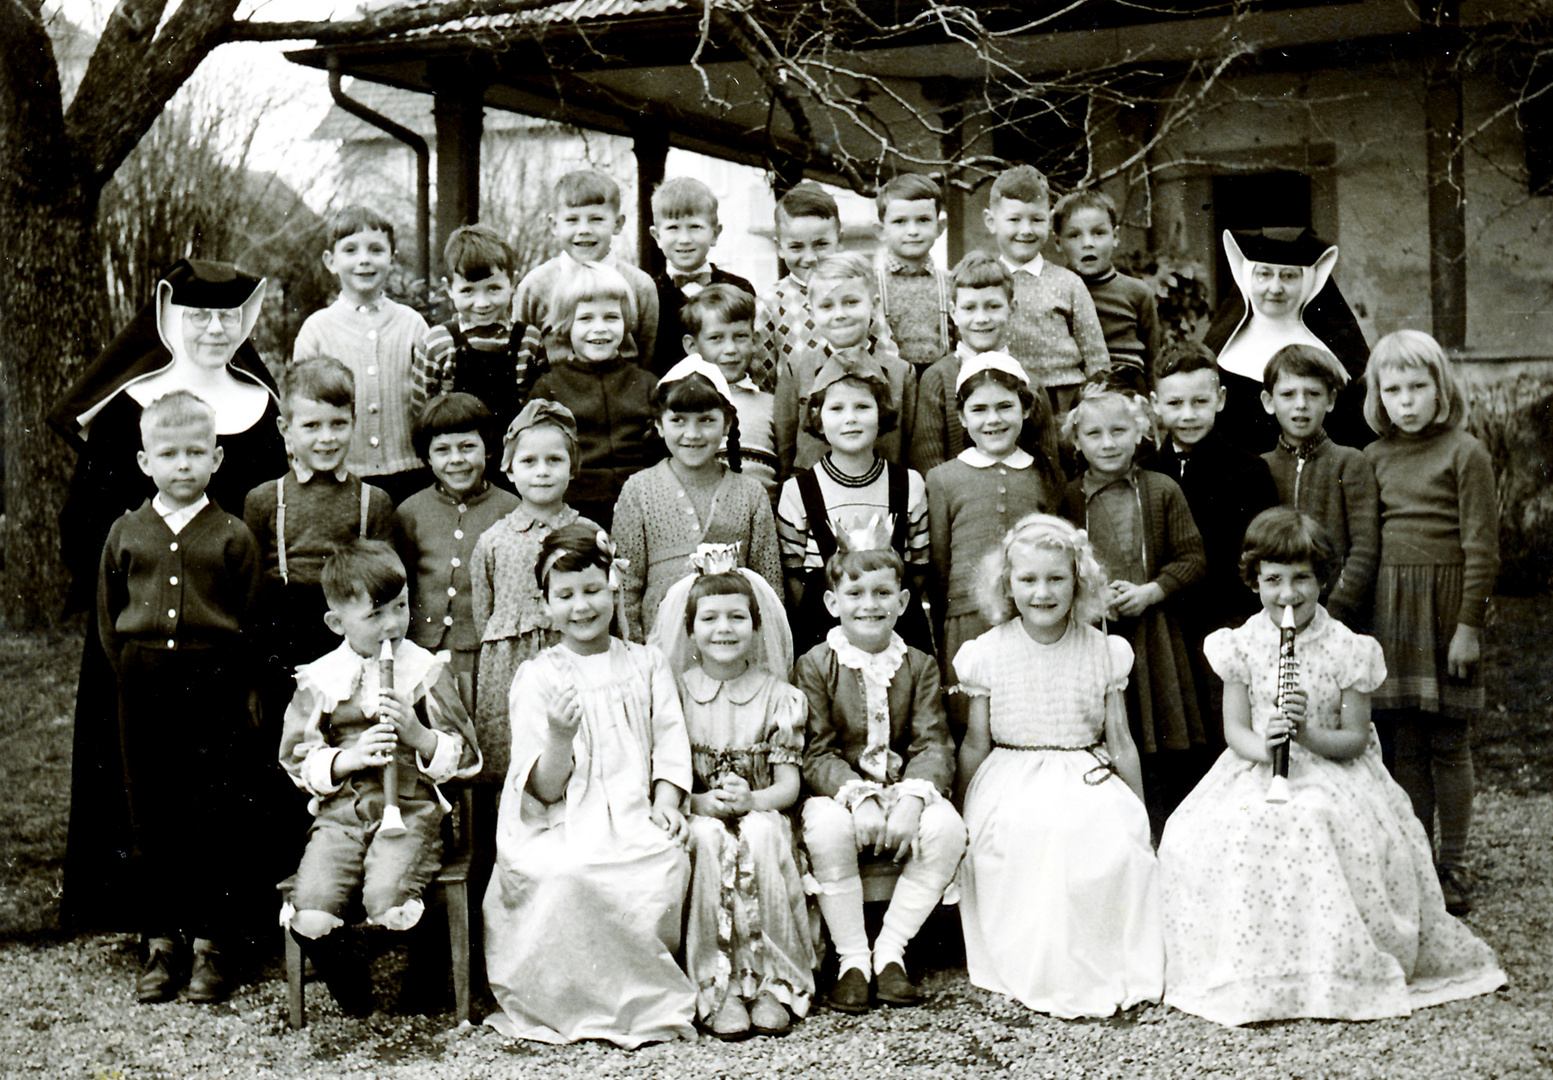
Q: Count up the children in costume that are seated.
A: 6